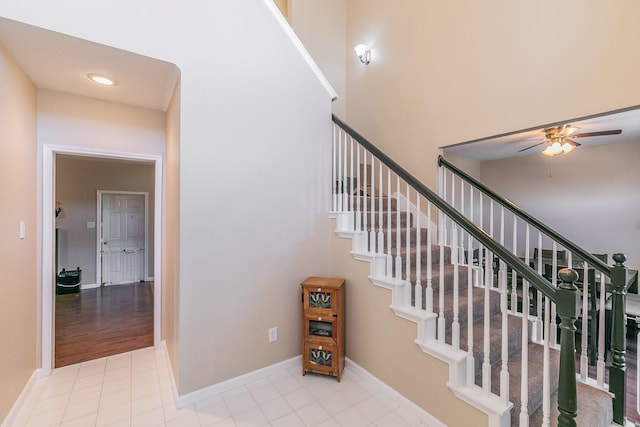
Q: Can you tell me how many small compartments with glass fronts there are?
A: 3